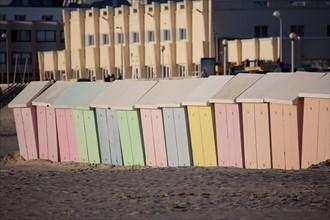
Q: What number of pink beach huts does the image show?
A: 5